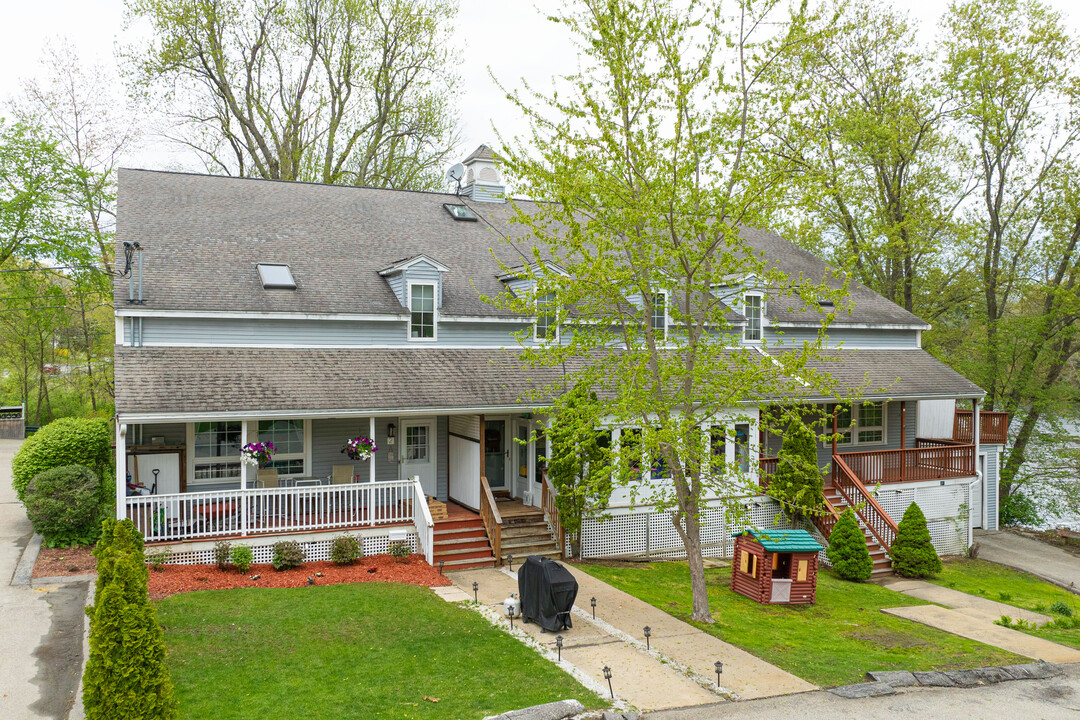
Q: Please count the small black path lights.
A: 9